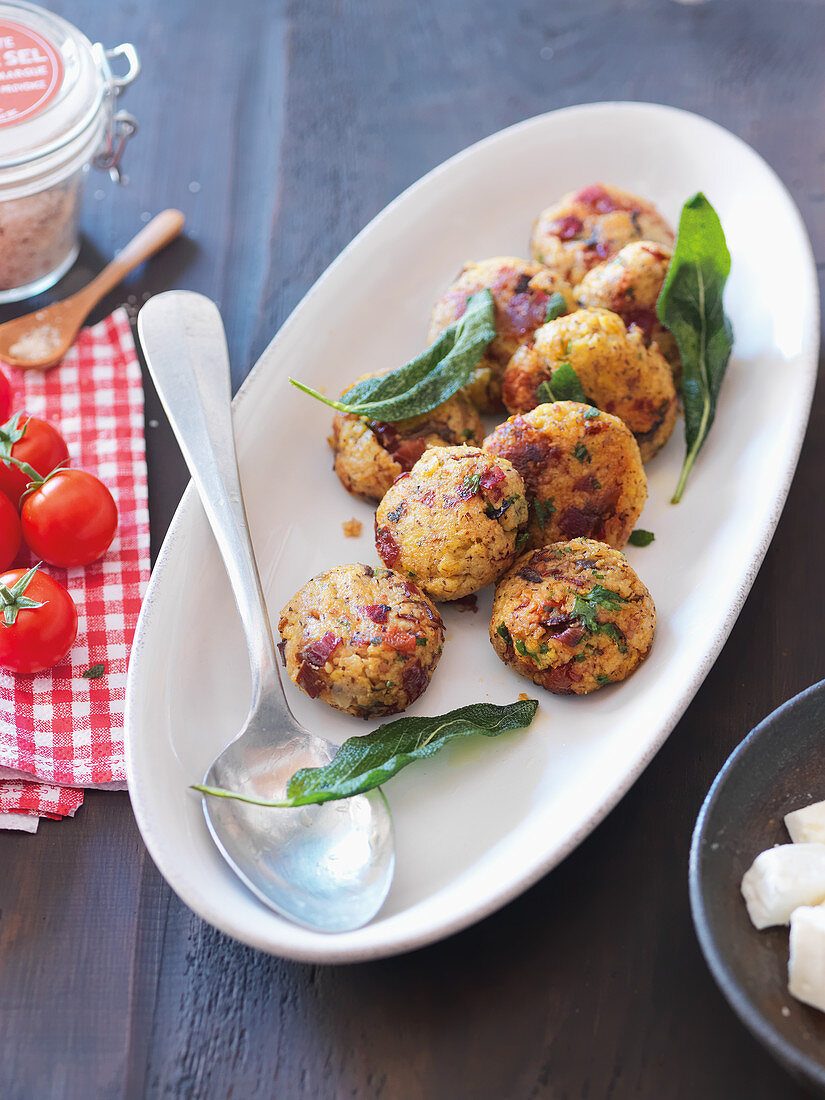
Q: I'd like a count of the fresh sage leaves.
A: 3